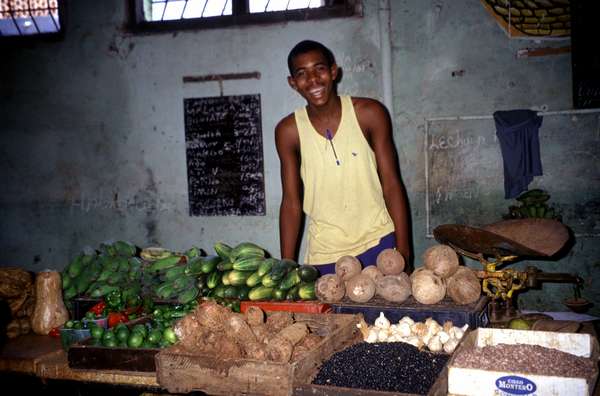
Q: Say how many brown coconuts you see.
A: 9